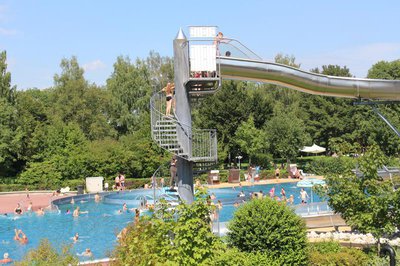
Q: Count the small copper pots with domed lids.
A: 0